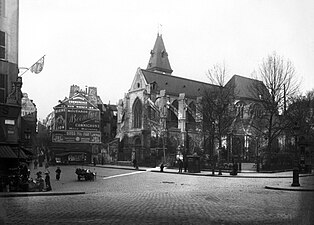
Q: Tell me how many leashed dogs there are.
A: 0